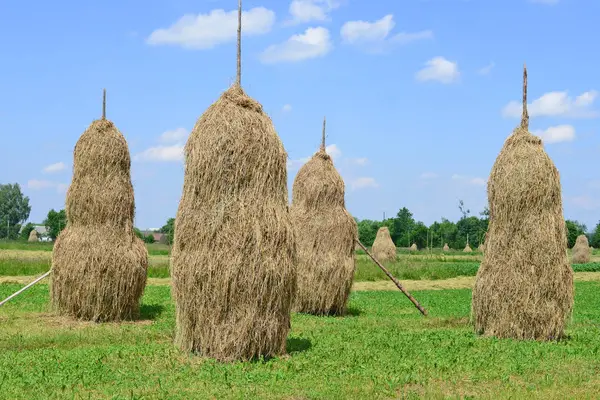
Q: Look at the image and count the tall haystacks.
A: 4